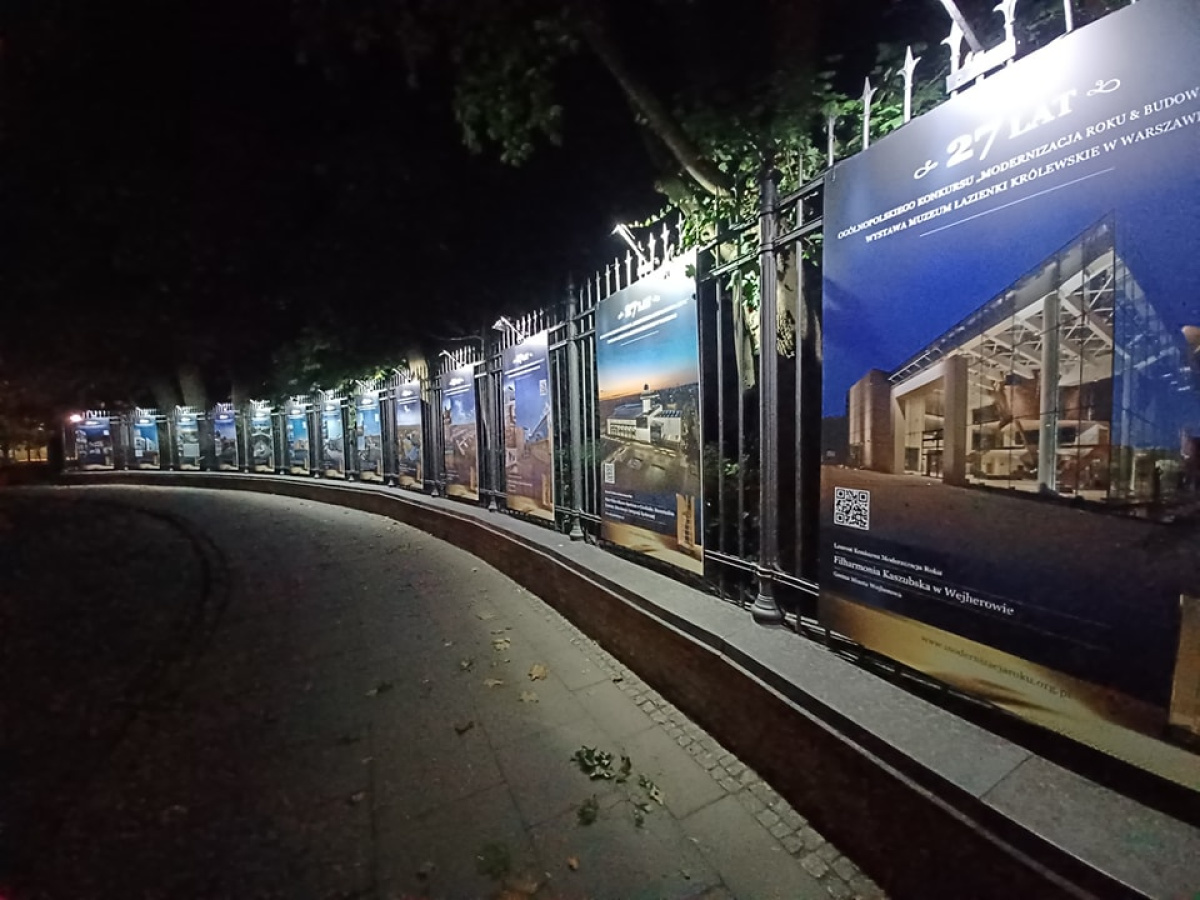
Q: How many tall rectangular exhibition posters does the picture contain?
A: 13